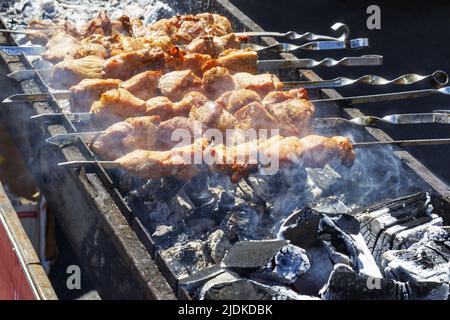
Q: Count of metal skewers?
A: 7